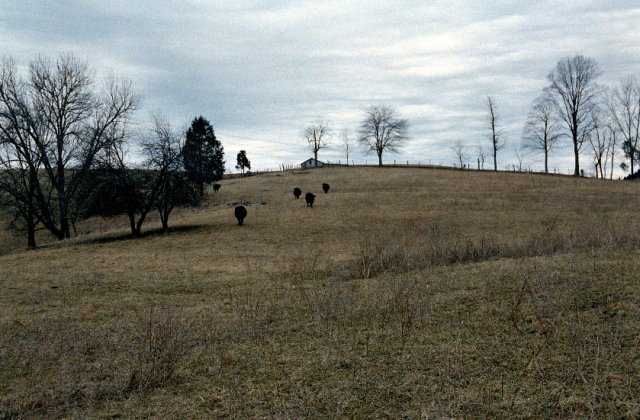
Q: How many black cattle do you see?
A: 5